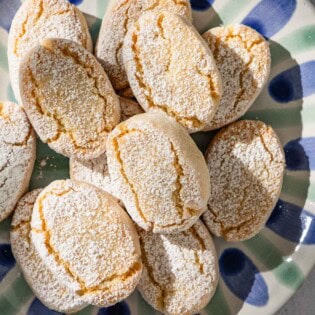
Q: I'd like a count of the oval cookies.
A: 12